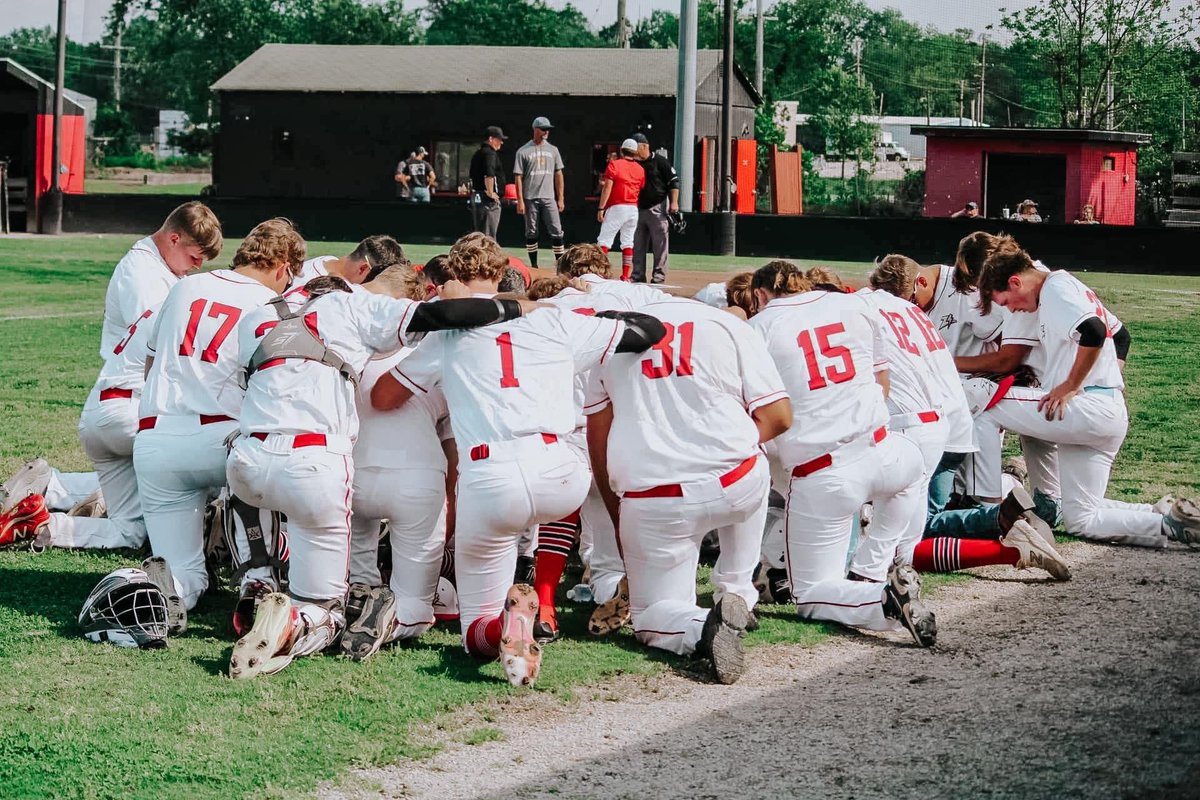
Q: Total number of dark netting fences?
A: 1